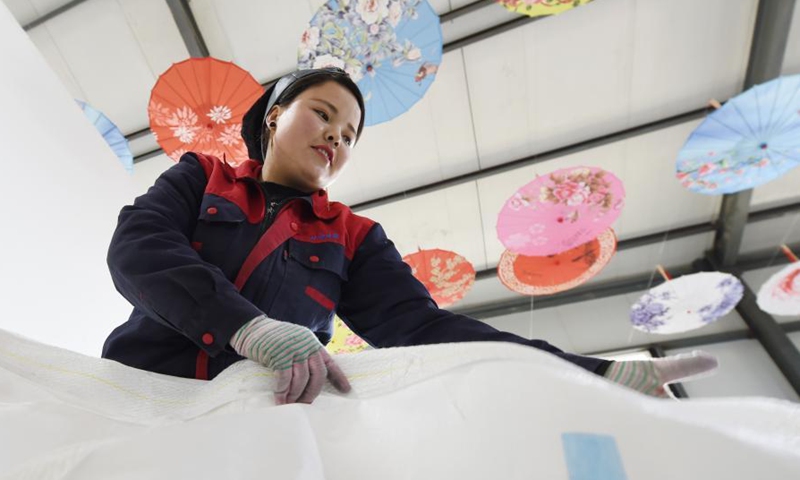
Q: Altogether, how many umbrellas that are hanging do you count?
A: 11